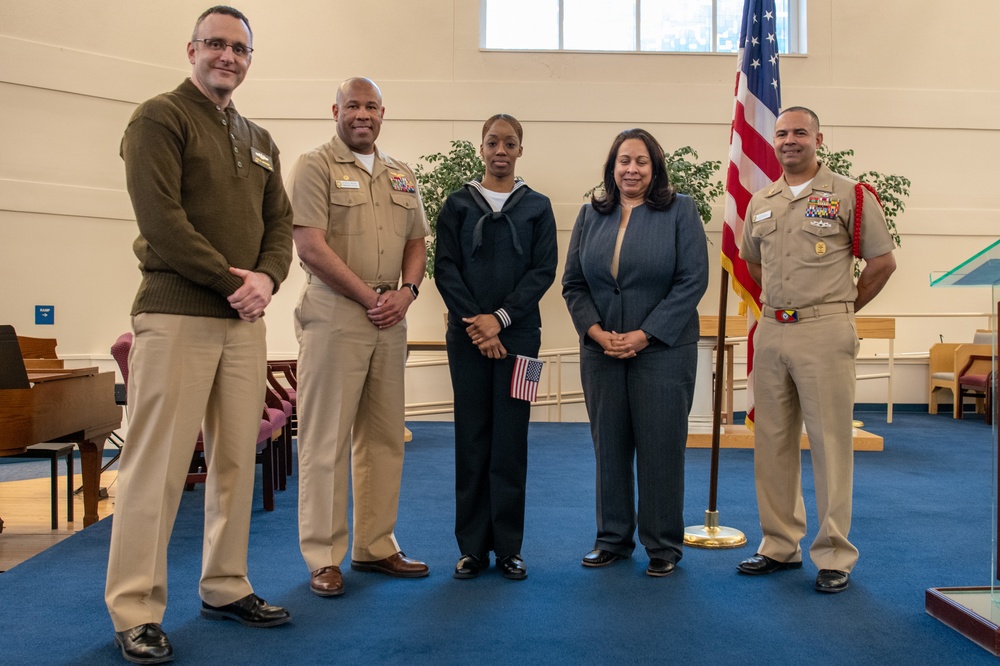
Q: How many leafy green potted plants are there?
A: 3